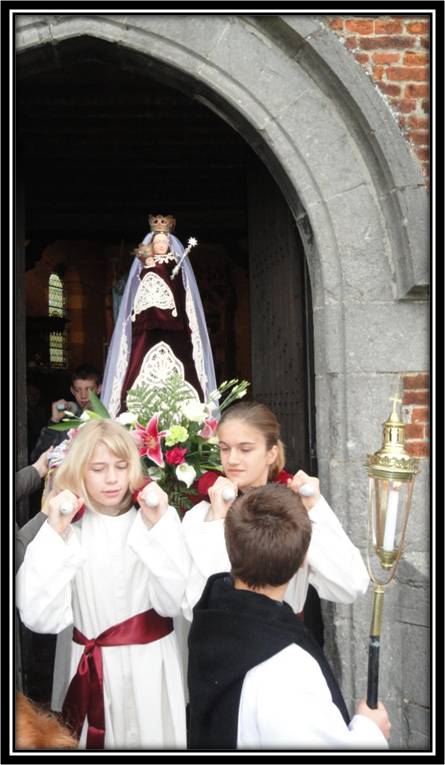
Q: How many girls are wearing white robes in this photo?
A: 2